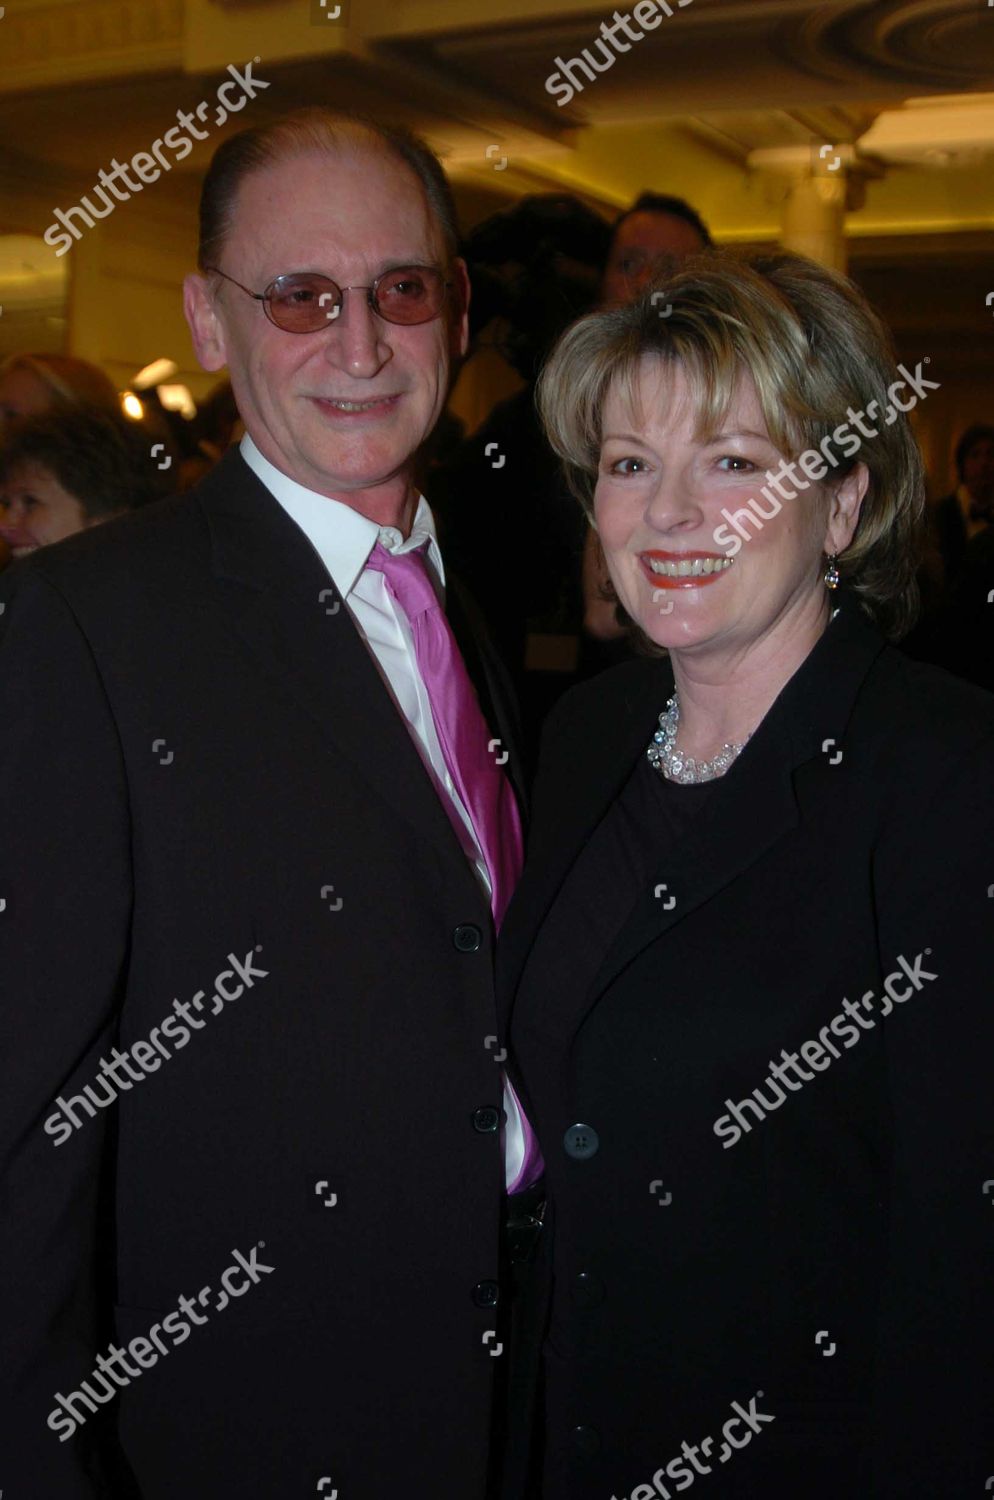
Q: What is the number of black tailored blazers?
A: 2